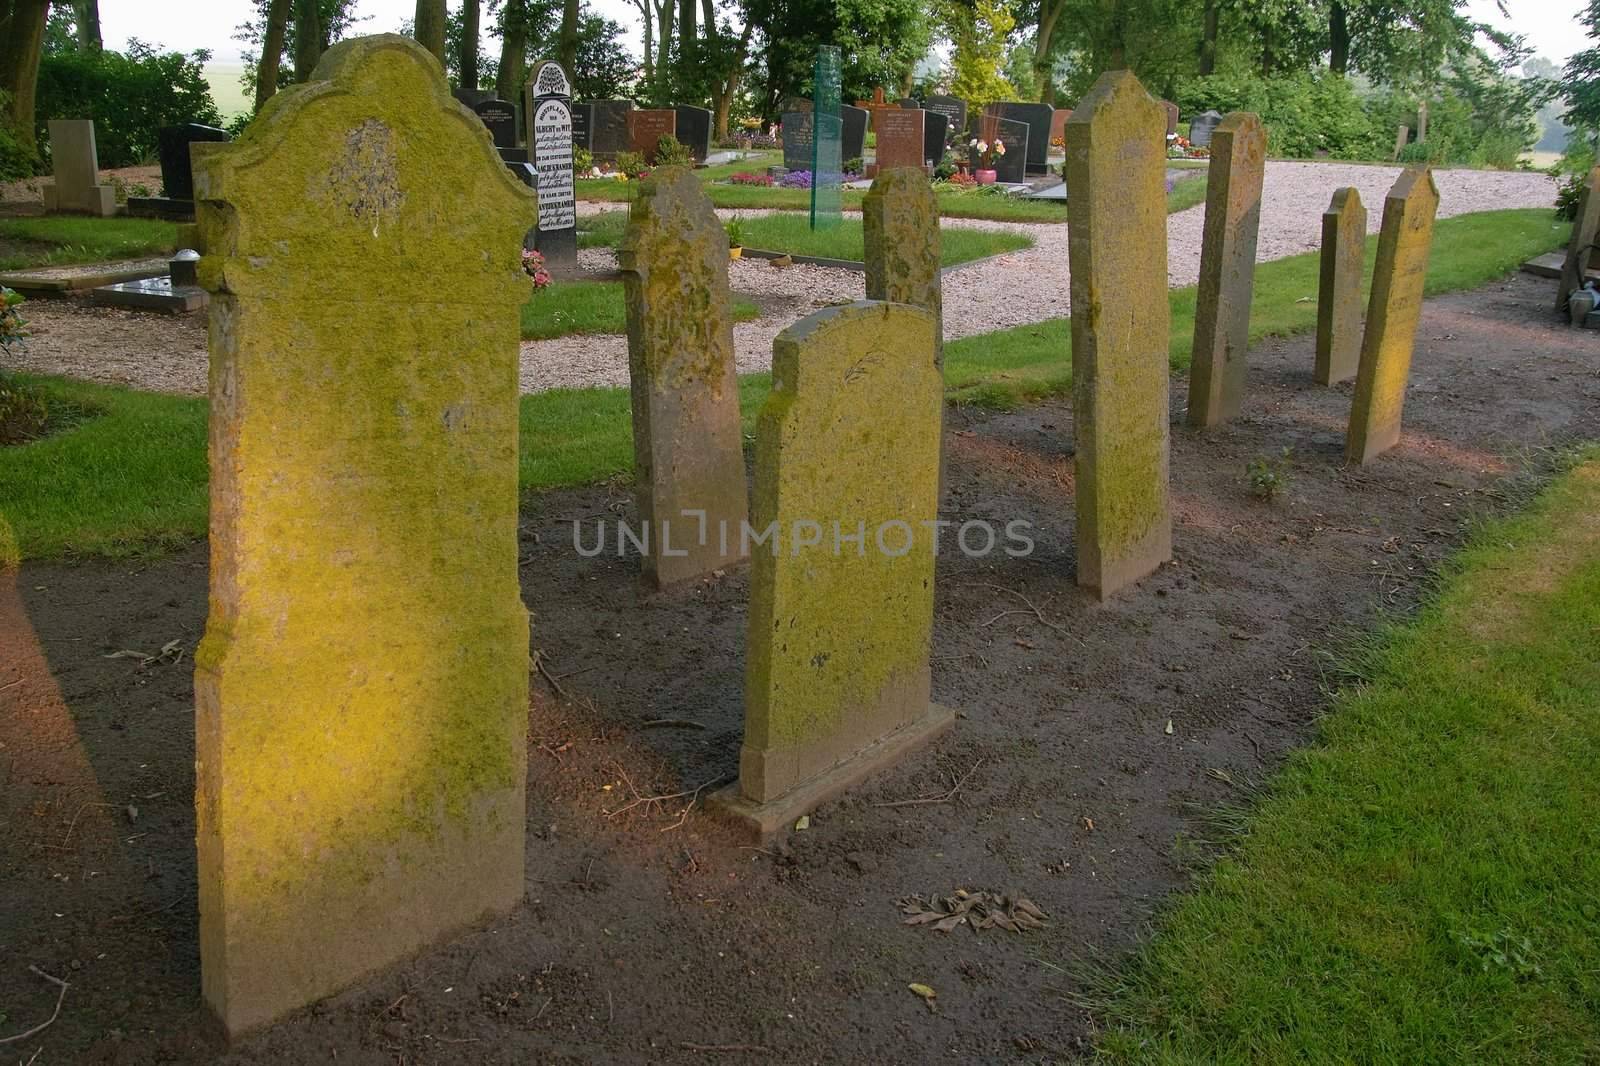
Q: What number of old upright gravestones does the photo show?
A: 8